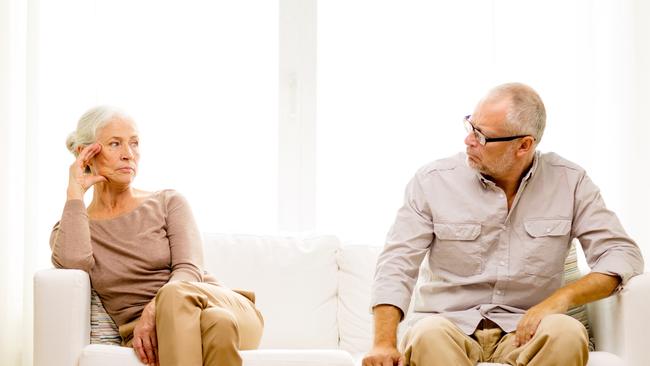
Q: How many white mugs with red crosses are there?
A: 0